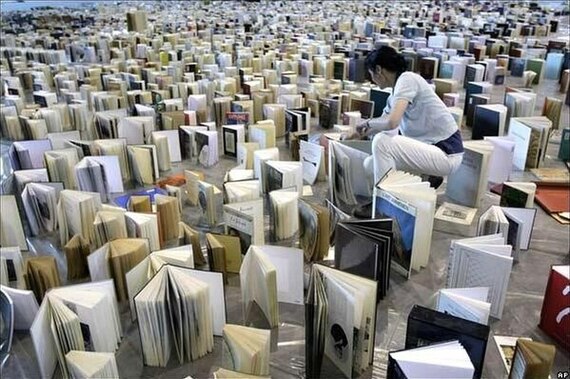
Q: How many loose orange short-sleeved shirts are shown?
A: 0